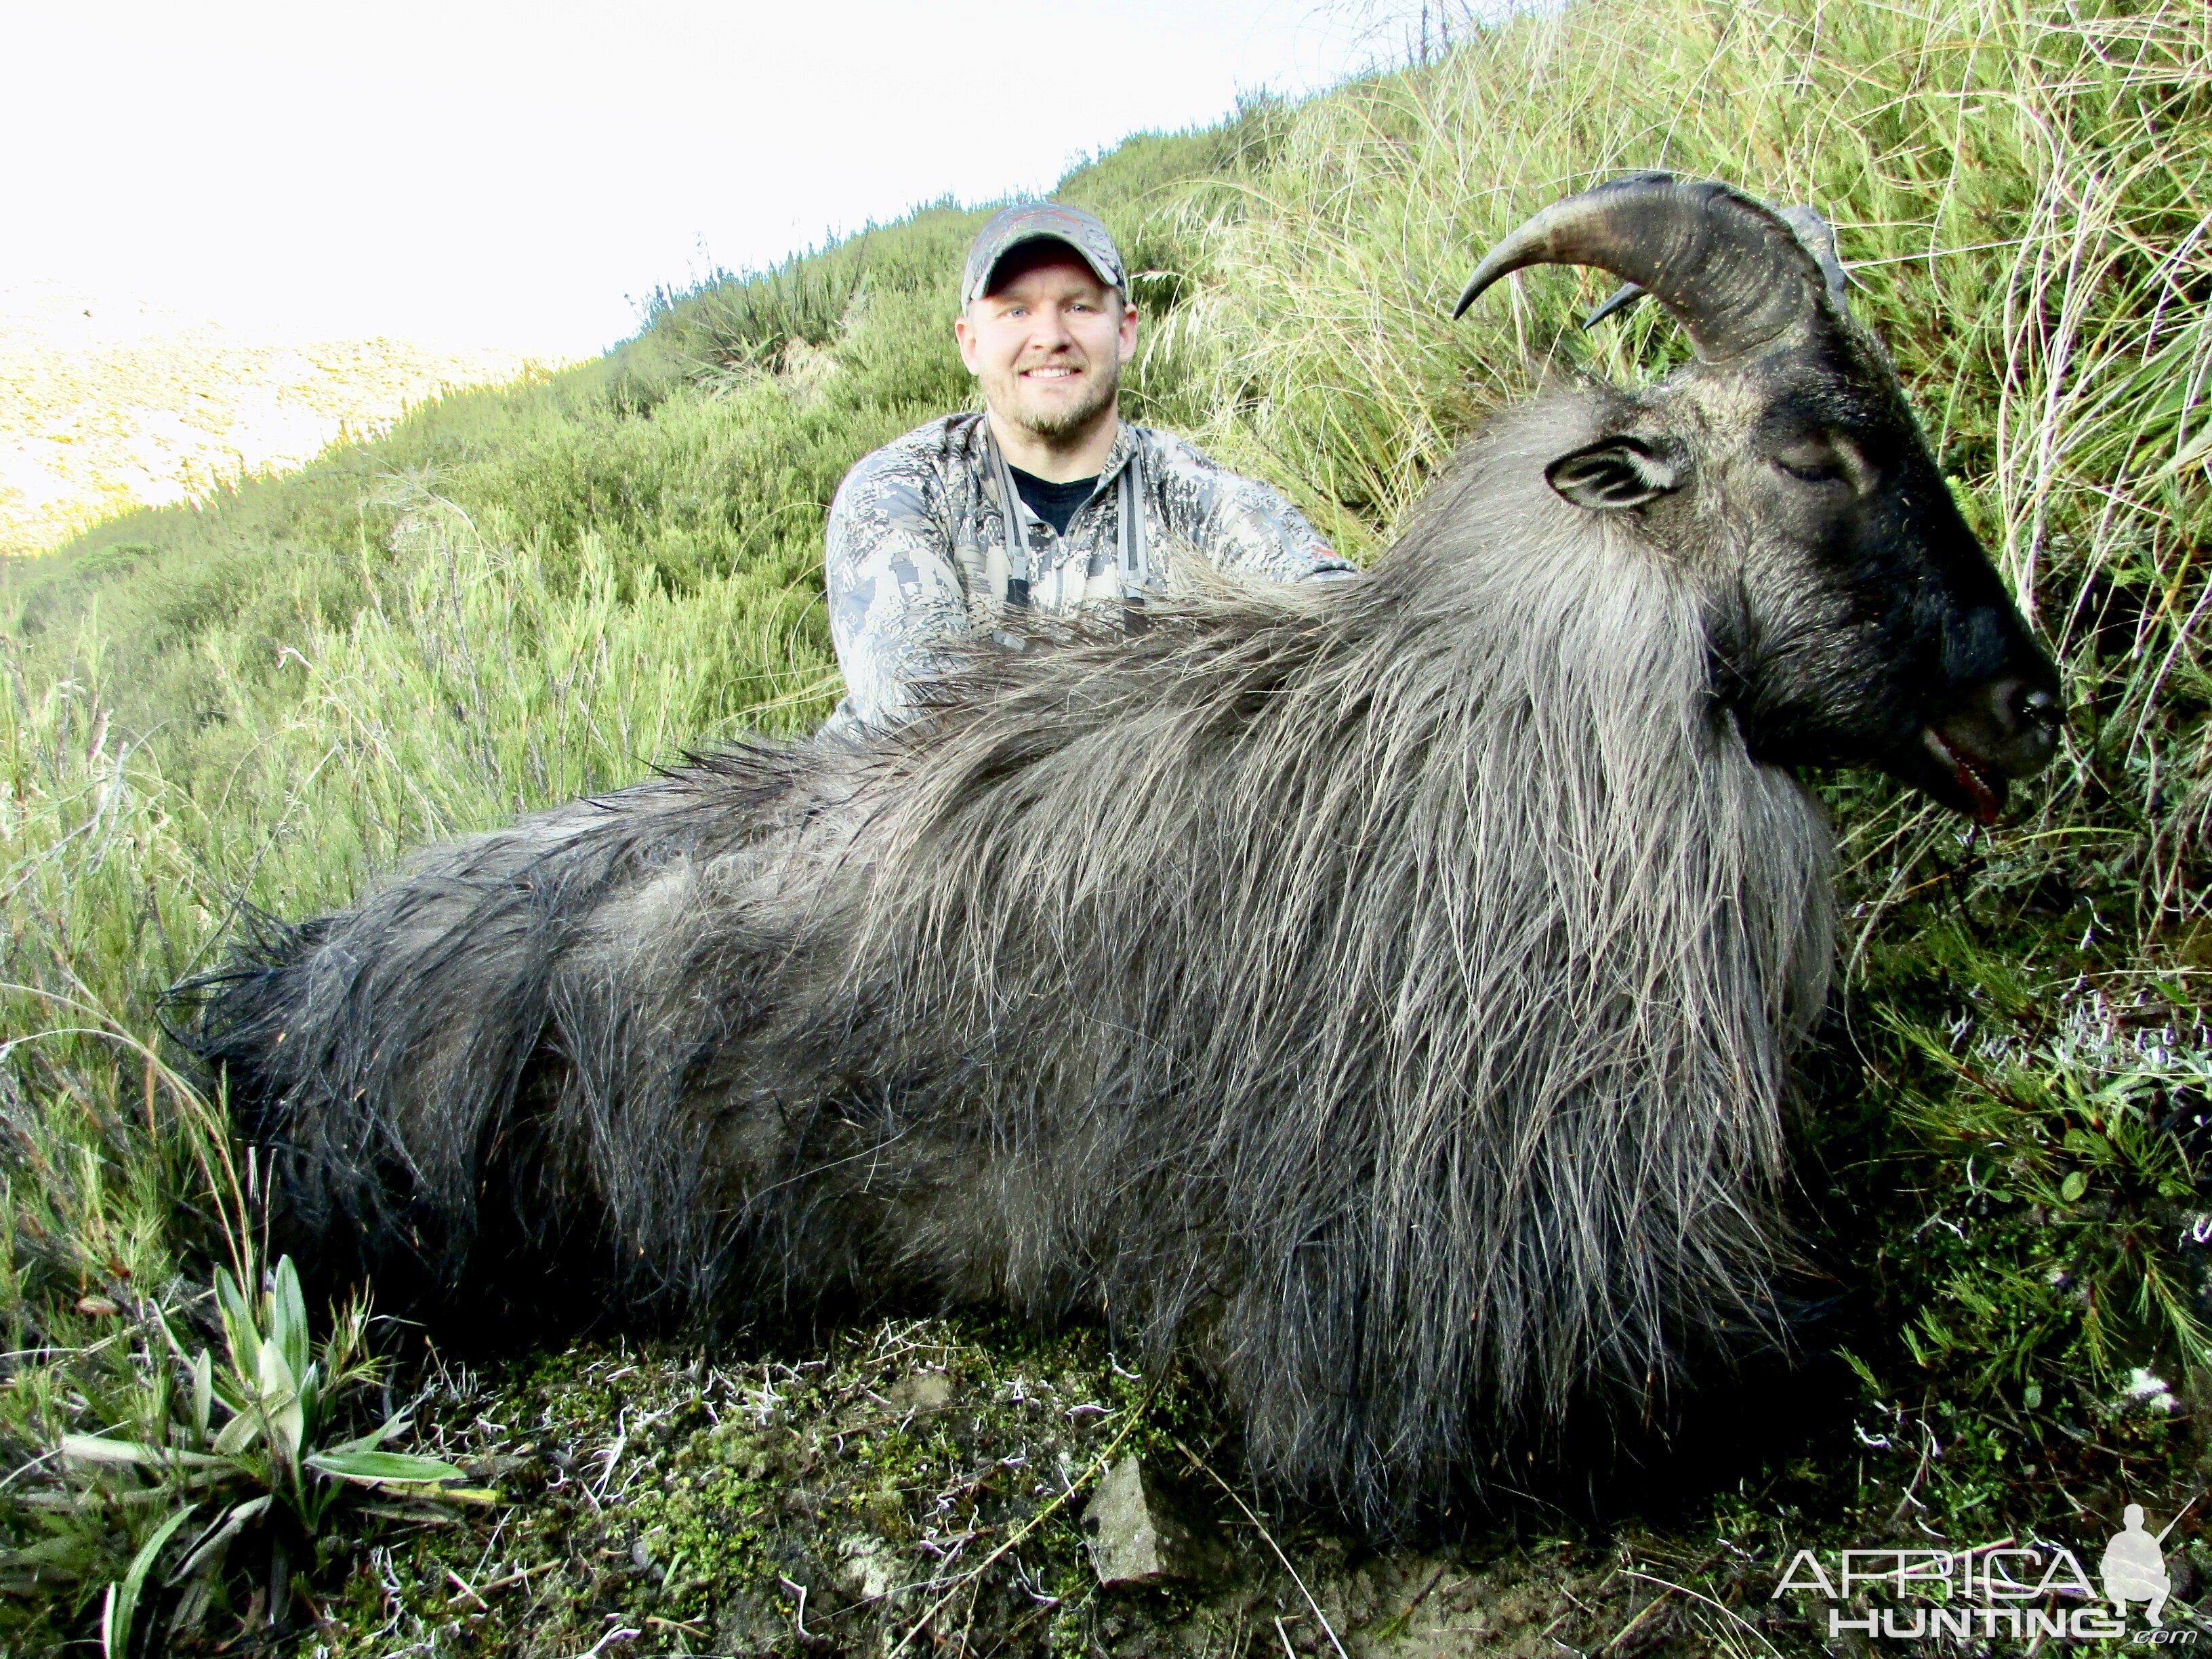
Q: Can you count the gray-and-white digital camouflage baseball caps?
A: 1